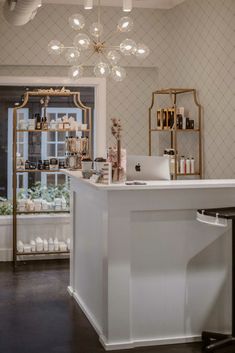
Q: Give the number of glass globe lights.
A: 12